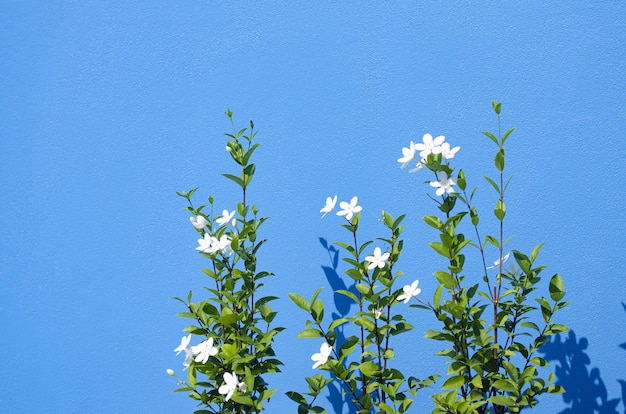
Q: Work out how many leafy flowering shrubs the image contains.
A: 3